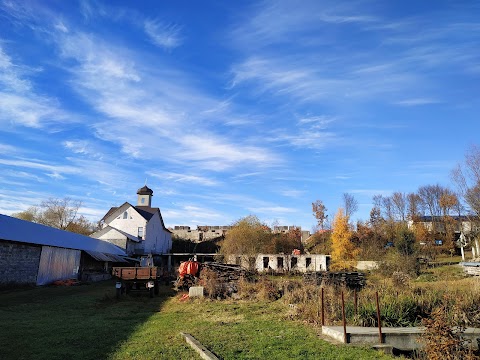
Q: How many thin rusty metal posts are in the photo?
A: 4